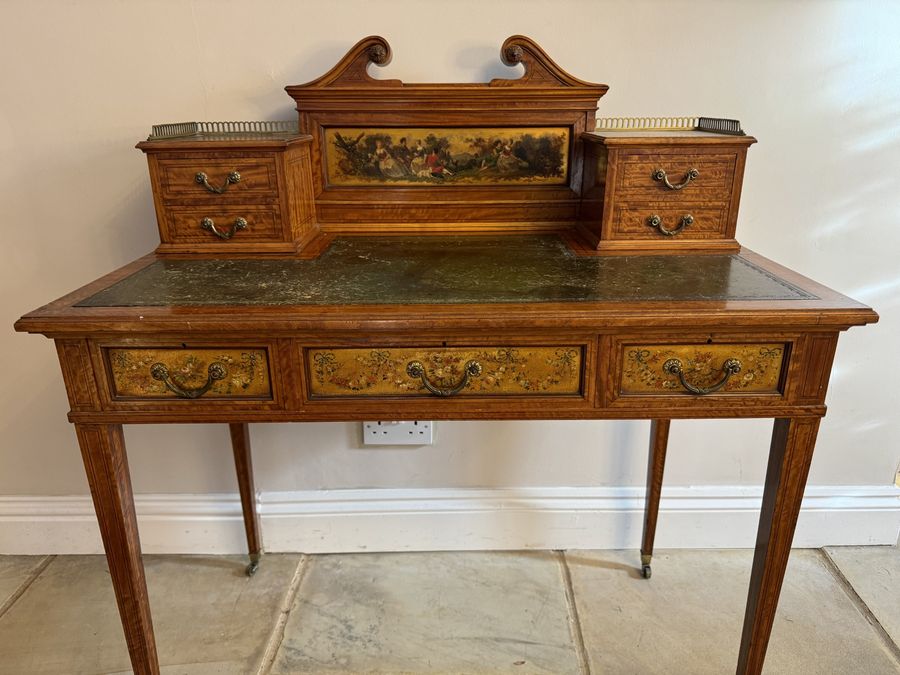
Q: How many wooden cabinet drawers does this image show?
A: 7